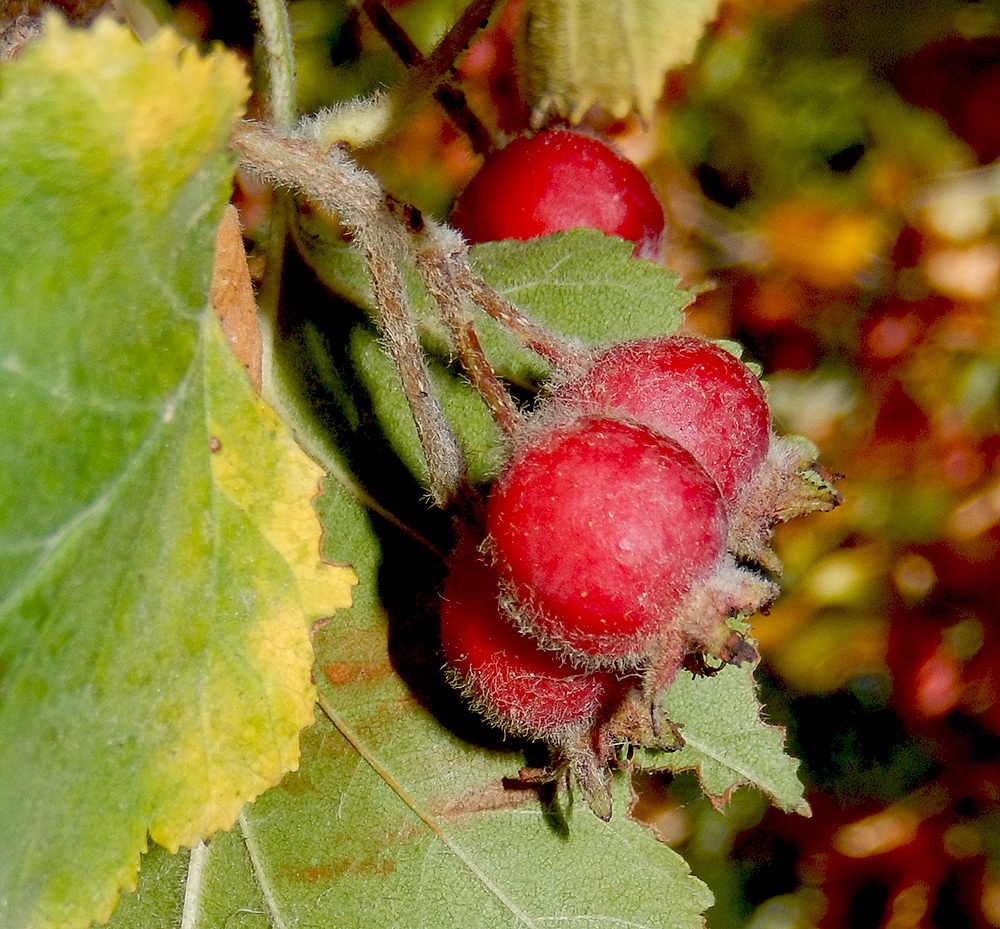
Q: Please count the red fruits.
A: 4